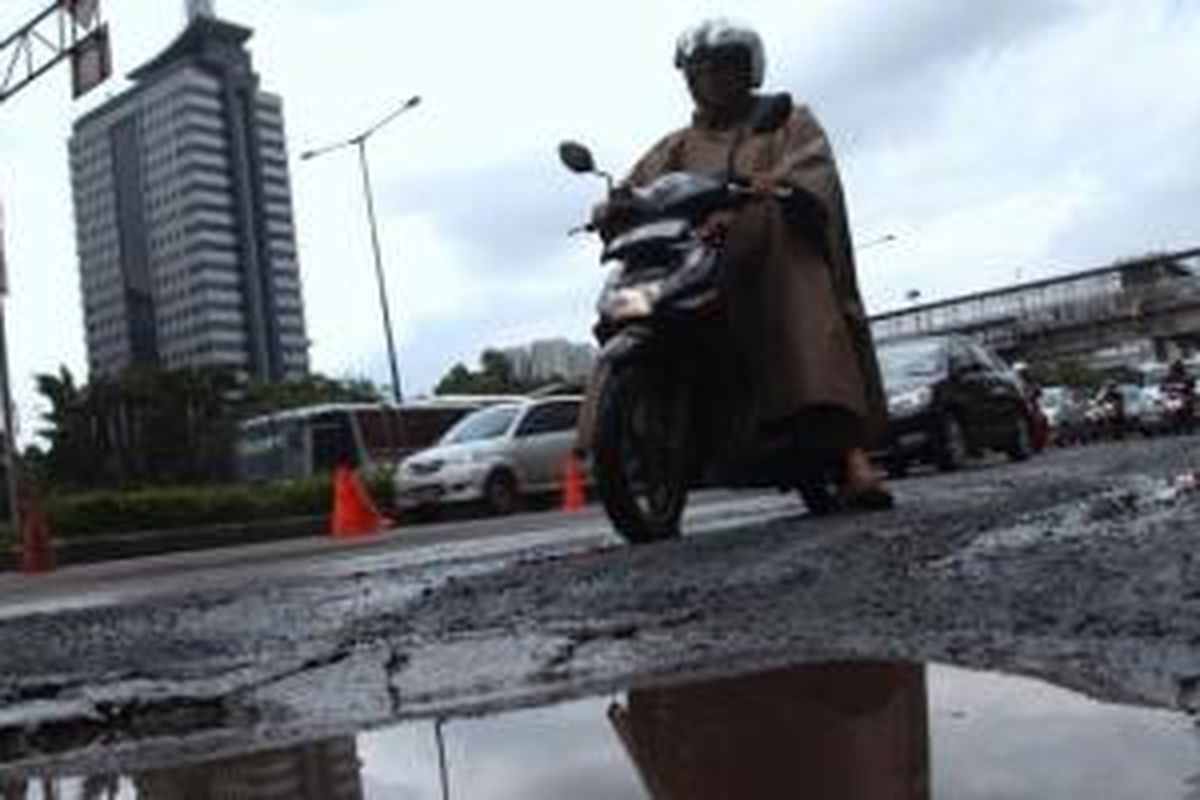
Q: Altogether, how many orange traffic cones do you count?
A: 3